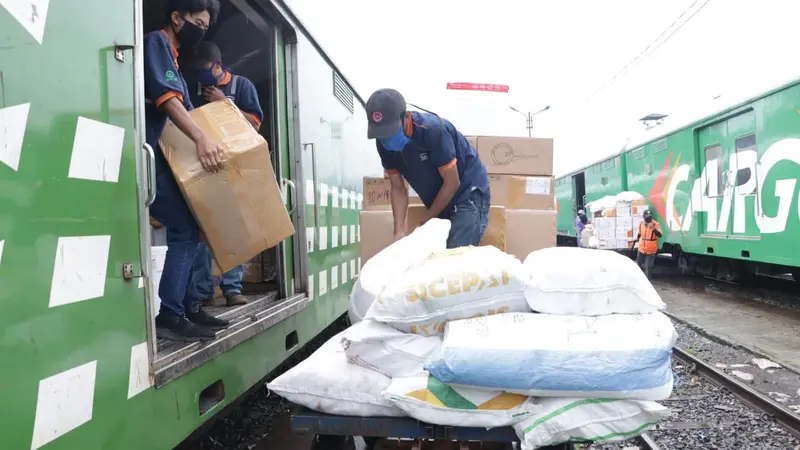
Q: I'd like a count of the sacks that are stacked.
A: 8